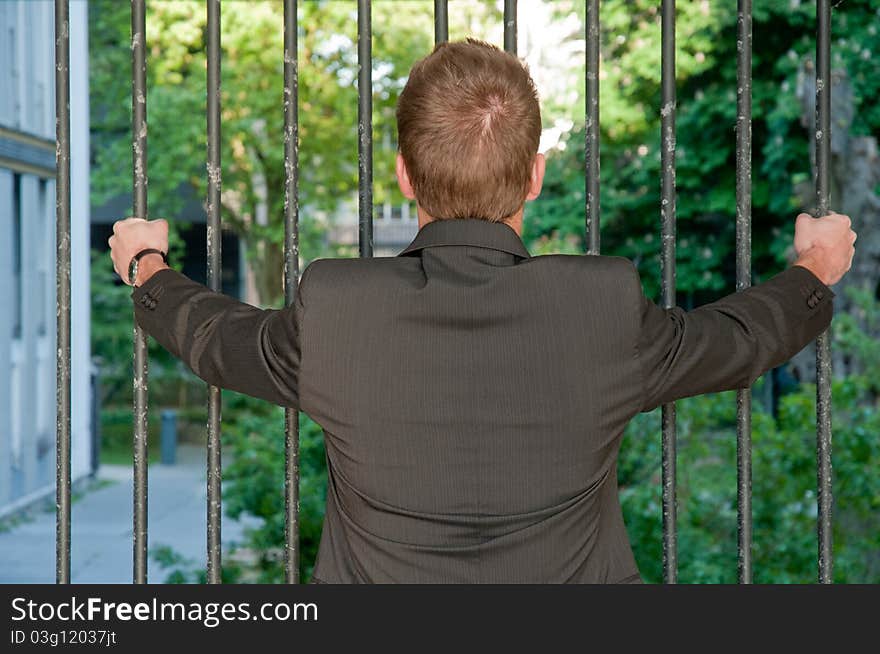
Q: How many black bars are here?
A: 11